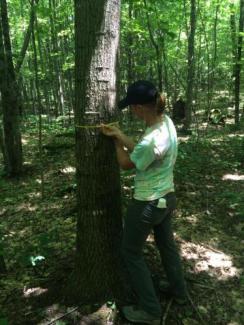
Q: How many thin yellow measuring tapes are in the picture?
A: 1